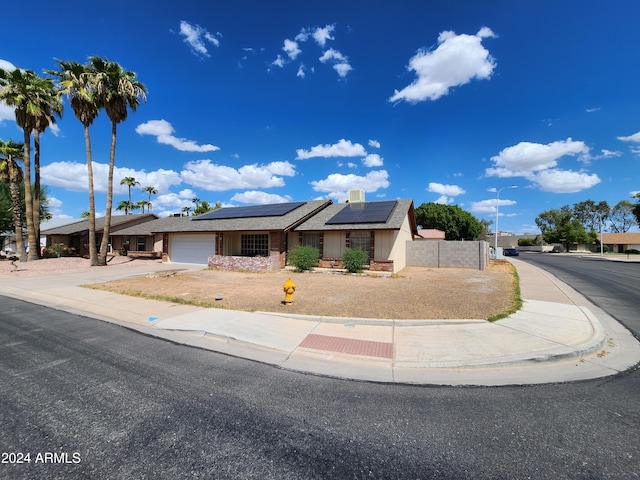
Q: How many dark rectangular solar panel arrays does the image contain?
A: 2